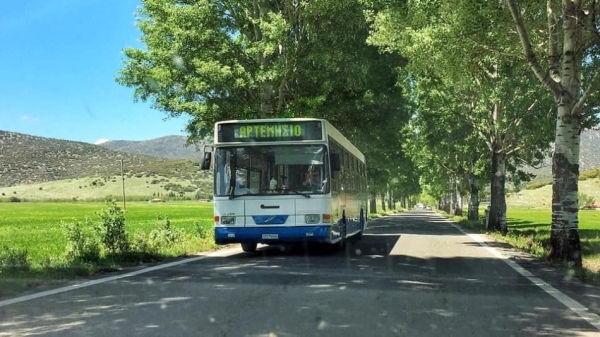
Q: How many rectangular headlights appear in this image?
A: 2